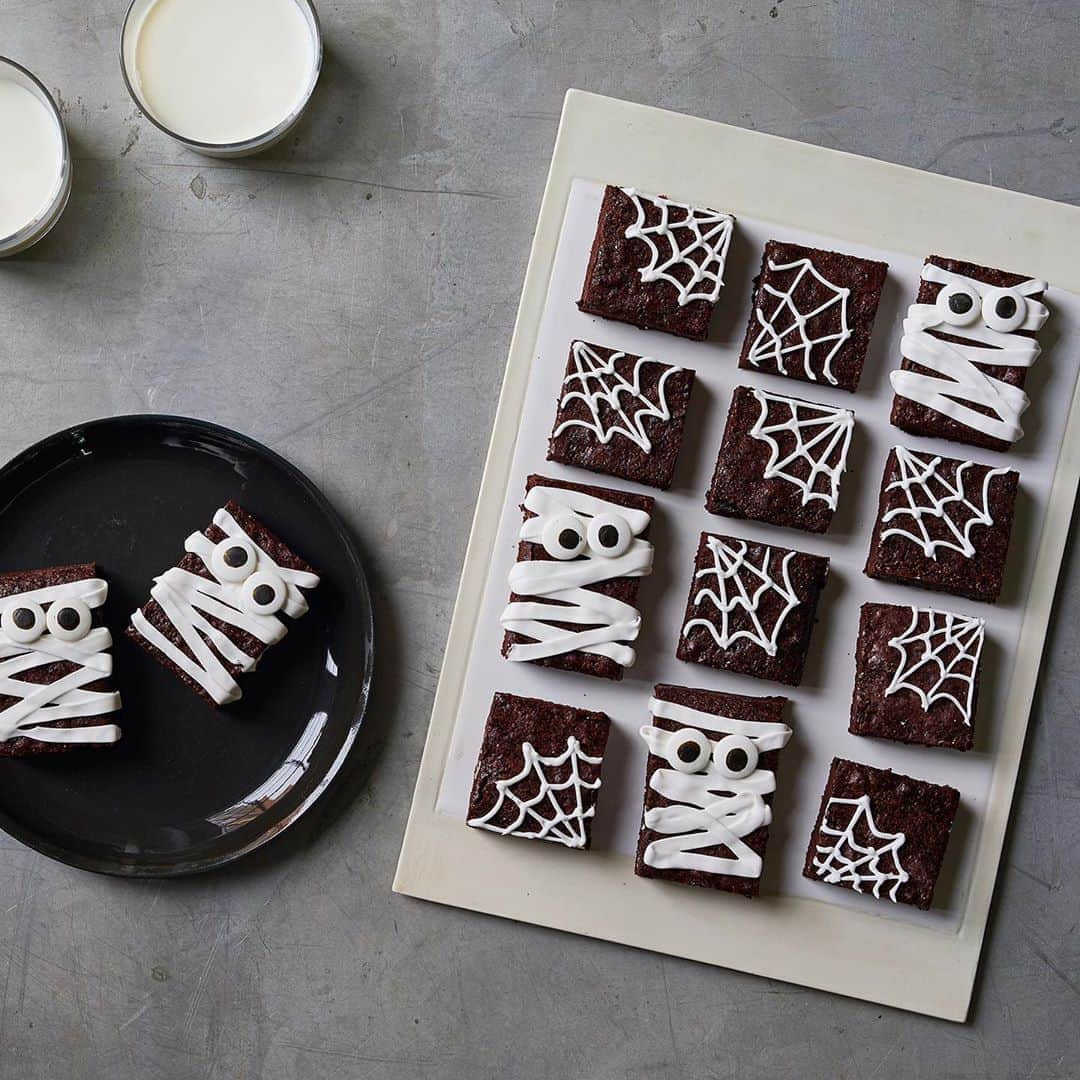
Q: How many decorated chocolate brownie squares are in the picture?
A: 14